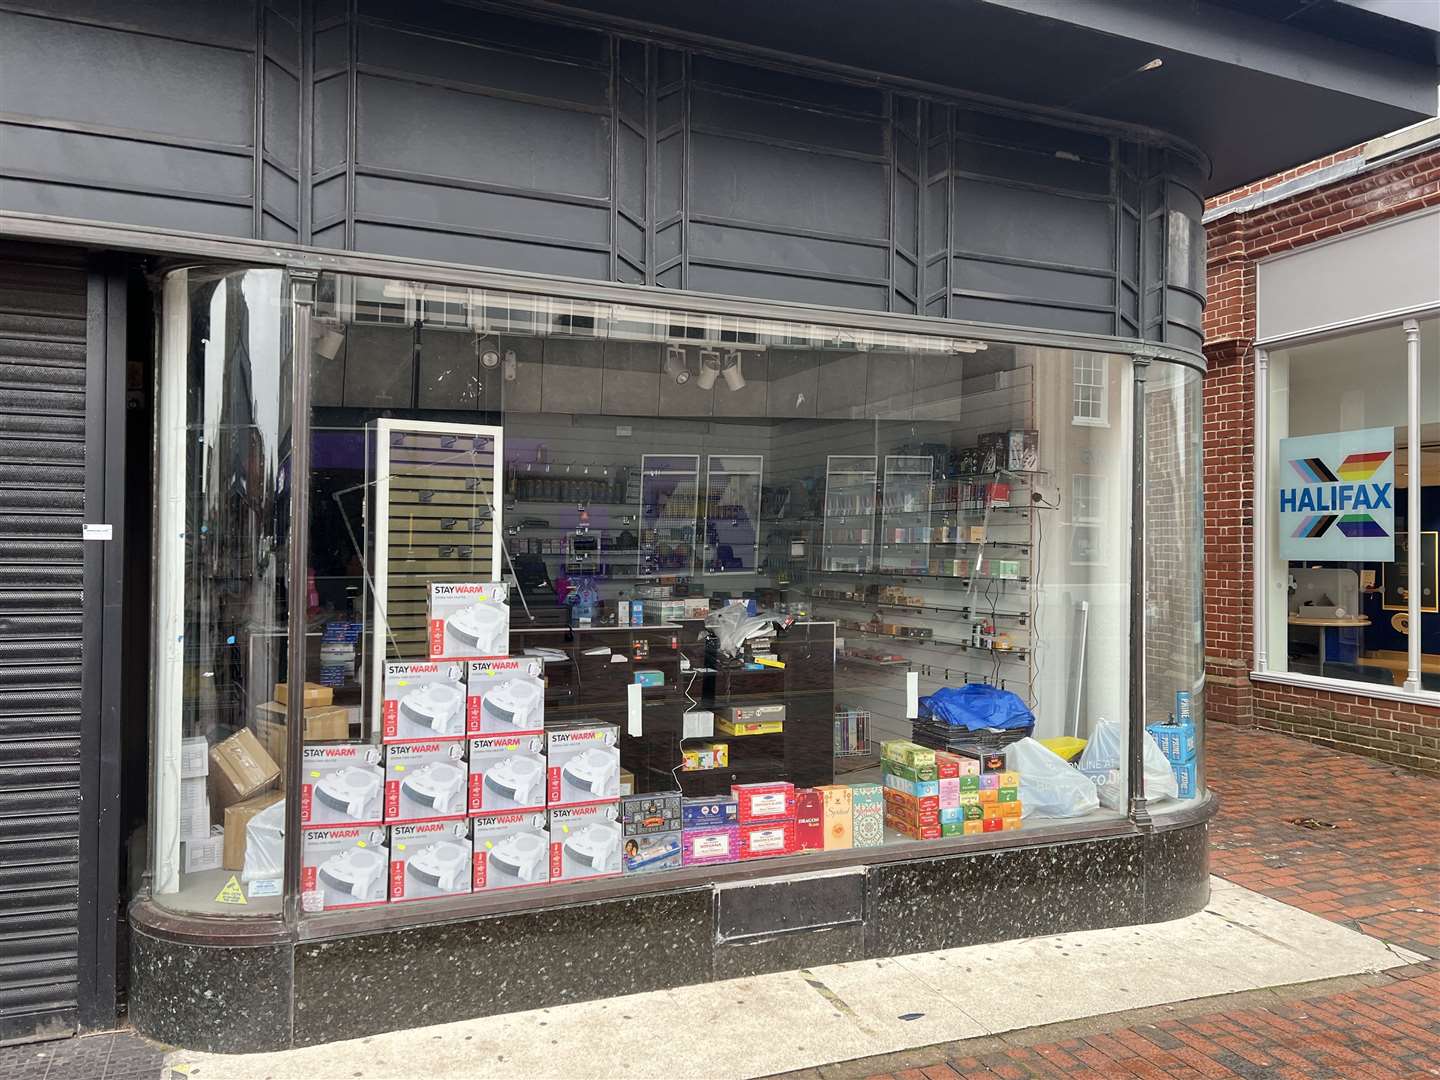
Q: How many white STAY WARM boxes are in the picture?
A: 11